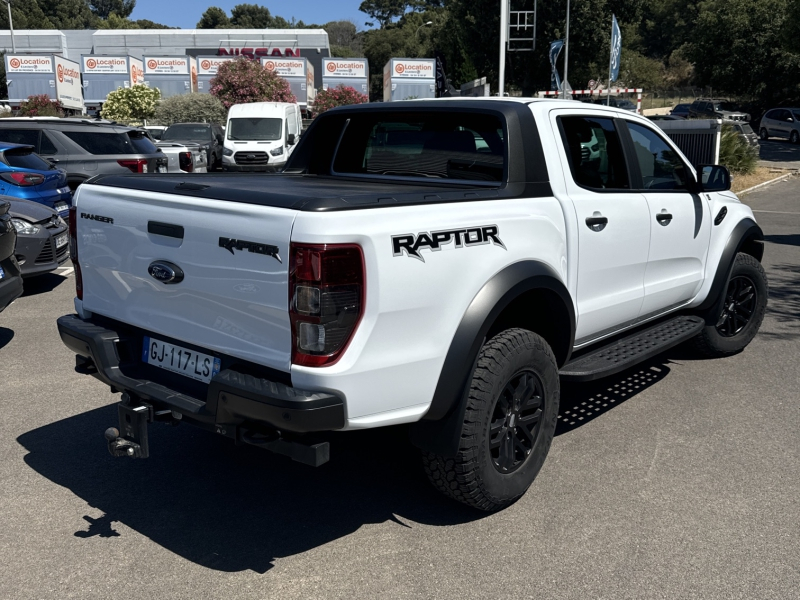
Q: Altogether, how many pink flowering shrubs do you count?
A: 3